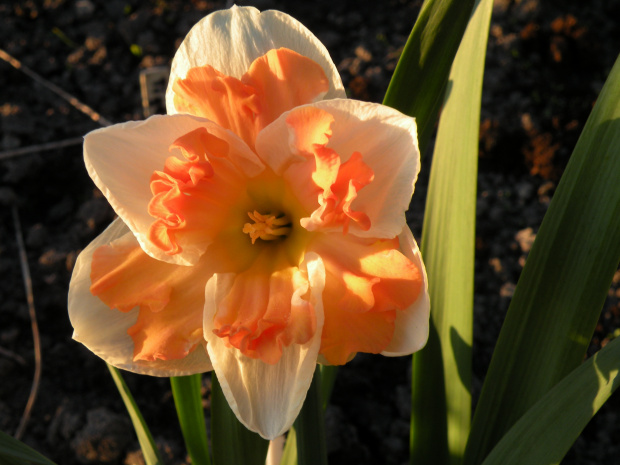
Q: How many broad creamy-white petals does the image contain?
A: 6